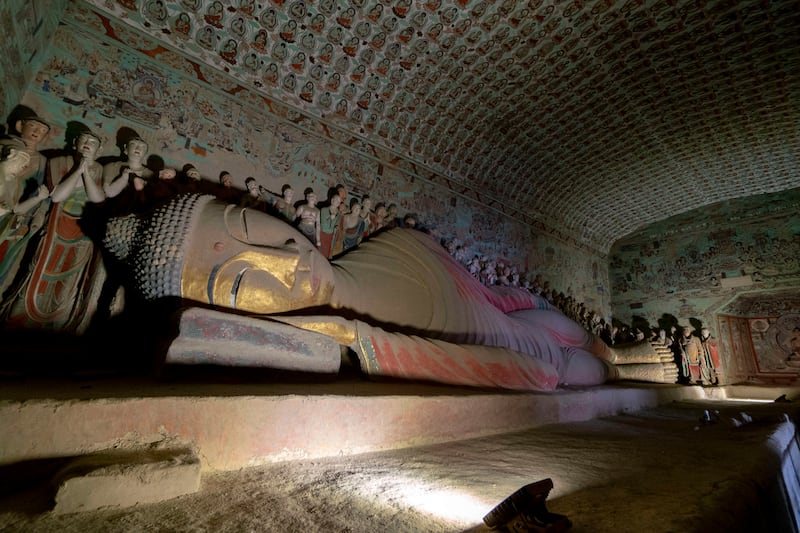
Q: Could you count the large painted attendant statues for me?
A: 4